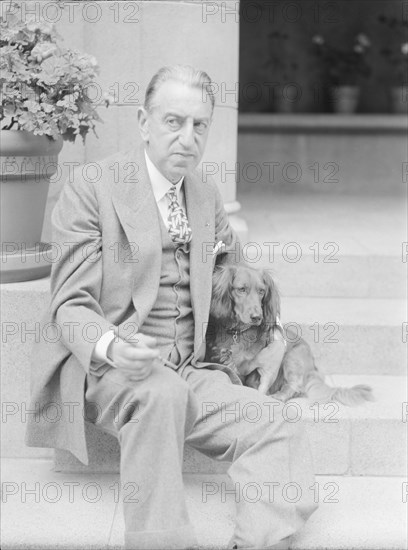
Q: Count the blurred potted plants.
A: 3